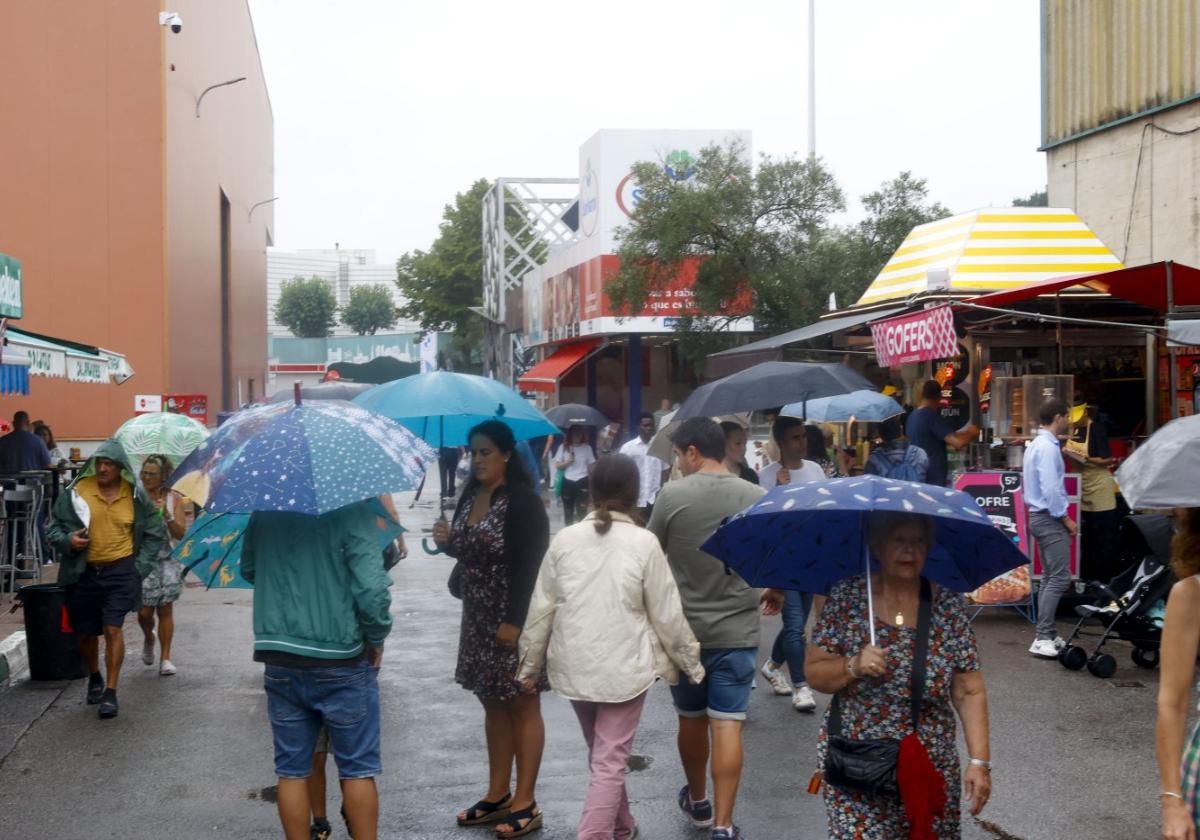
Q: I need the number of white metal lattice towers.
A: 1